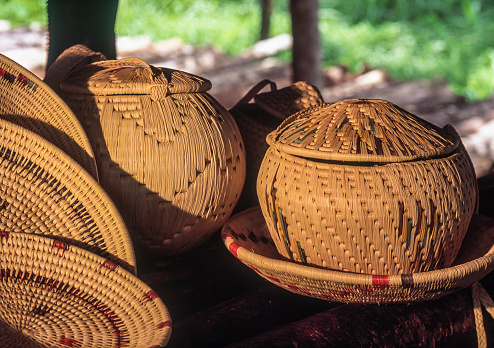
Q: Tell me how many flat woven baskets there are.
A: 4